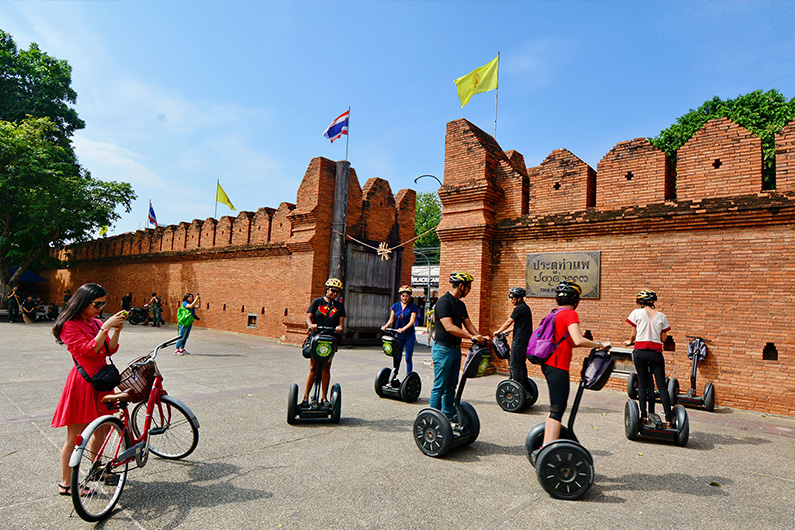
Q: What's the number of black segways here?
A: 8